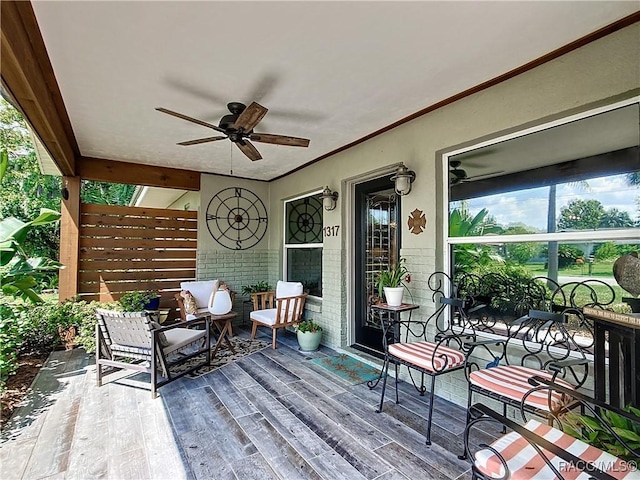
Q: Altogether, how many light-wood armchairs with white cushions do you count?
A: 2